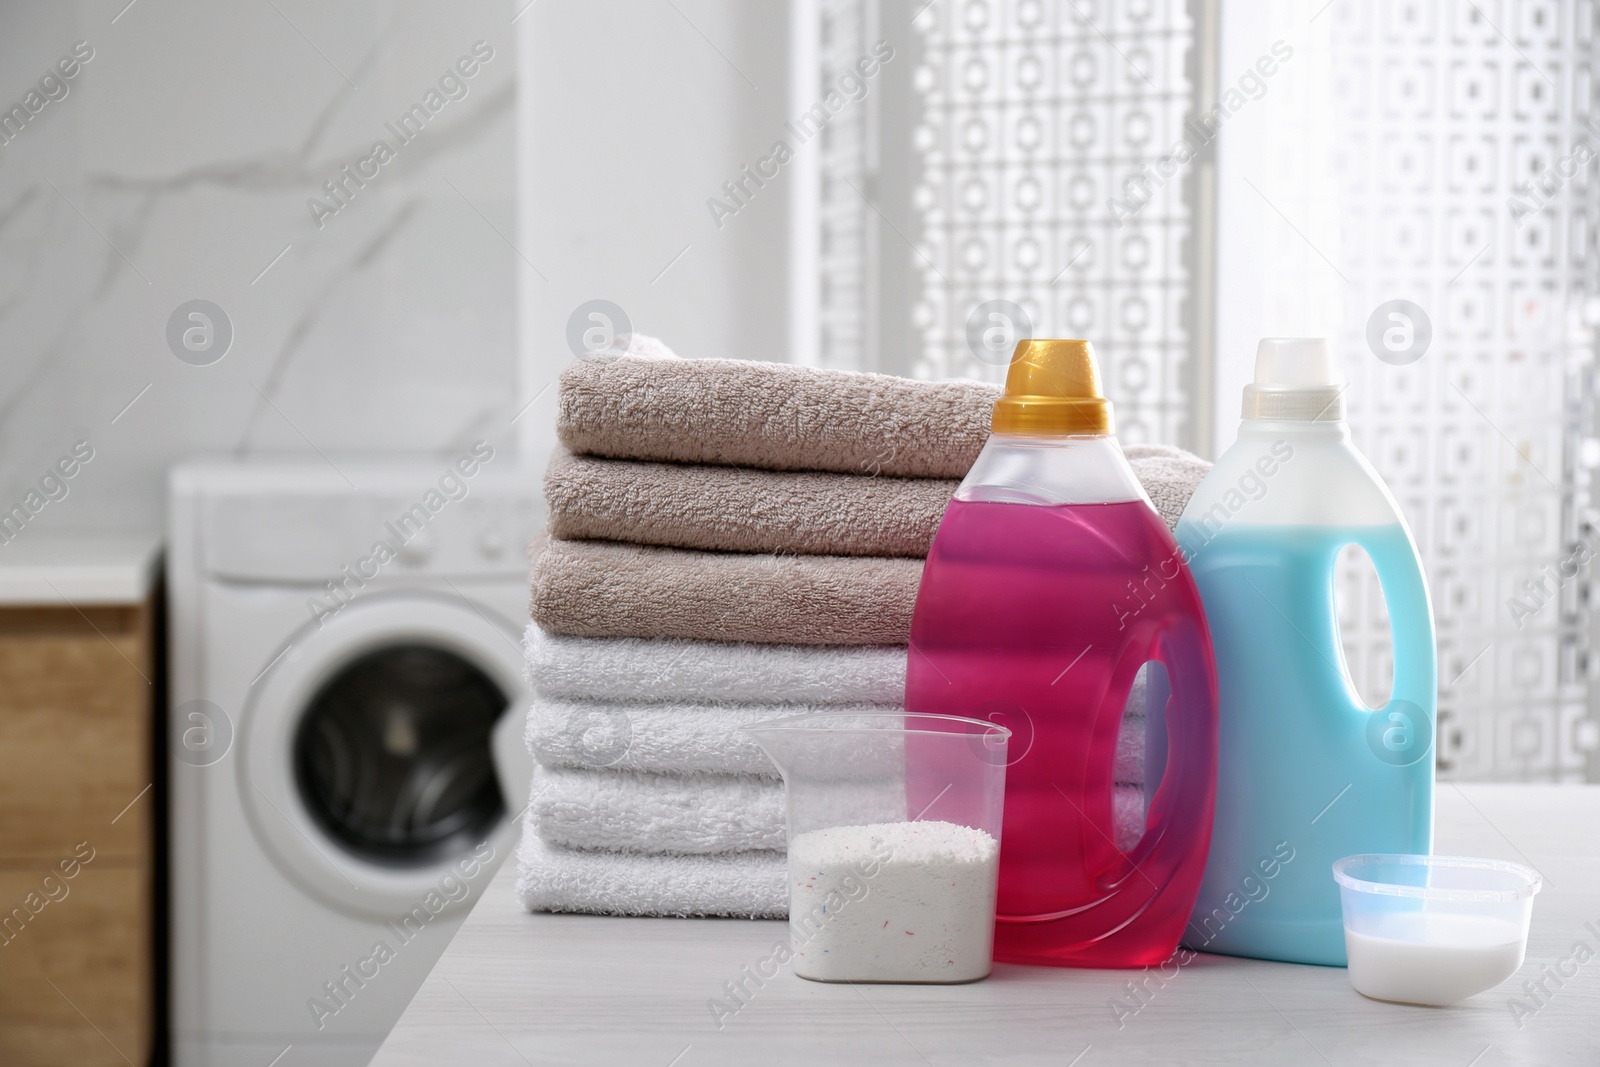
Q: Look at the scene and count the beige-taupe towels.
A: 3